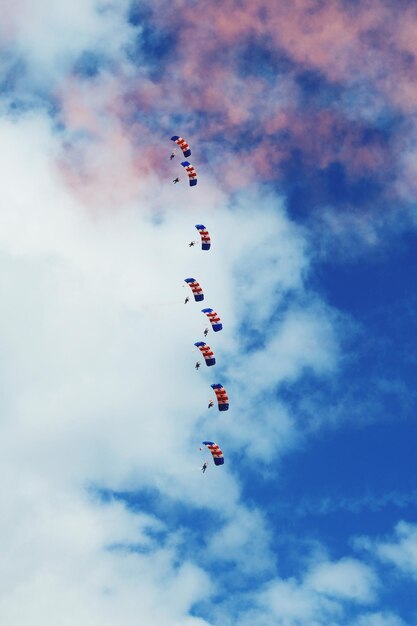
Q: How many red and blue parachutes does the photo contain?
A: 8